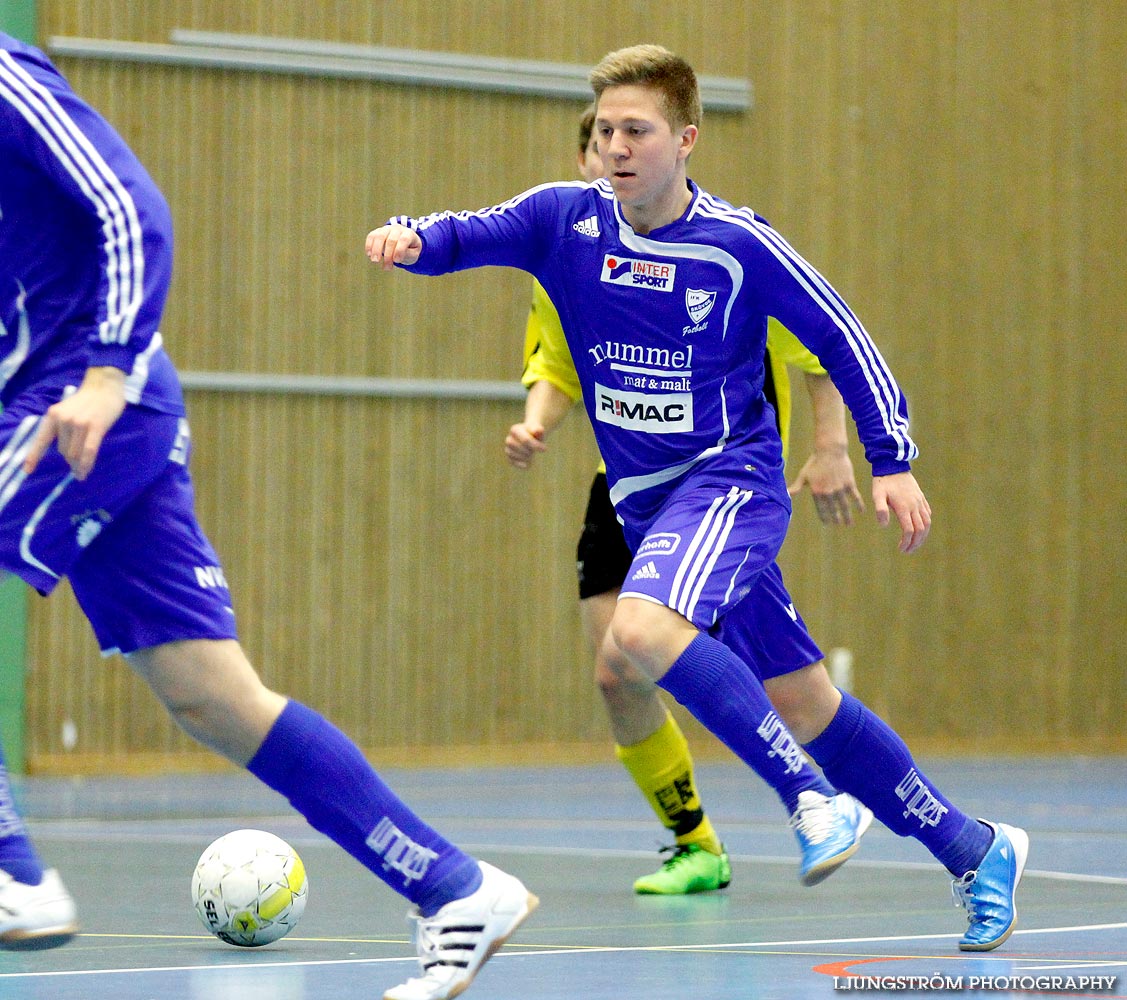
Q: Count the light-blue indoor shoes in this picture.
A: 2